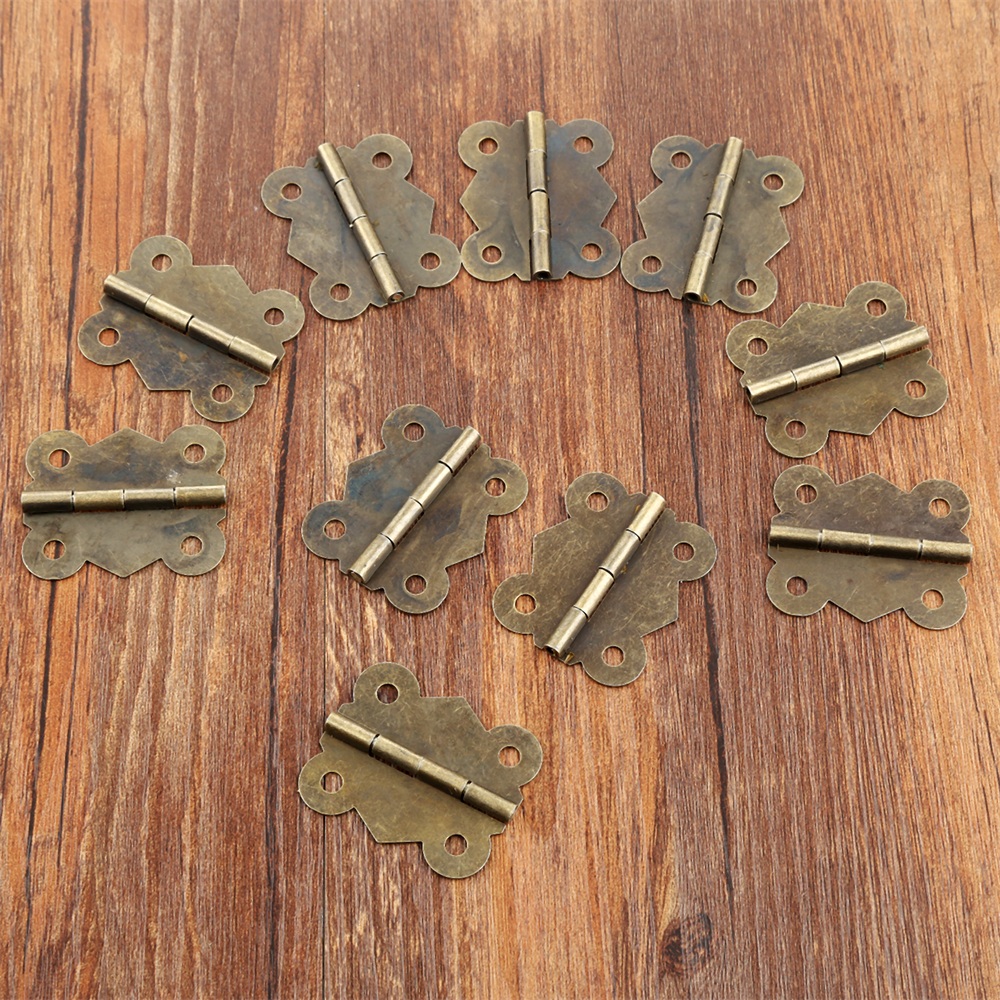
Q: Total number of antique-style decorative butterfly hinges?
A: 10